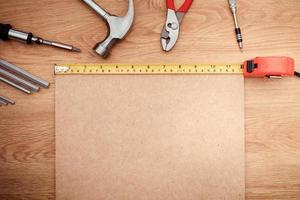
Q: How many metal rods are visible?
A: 5